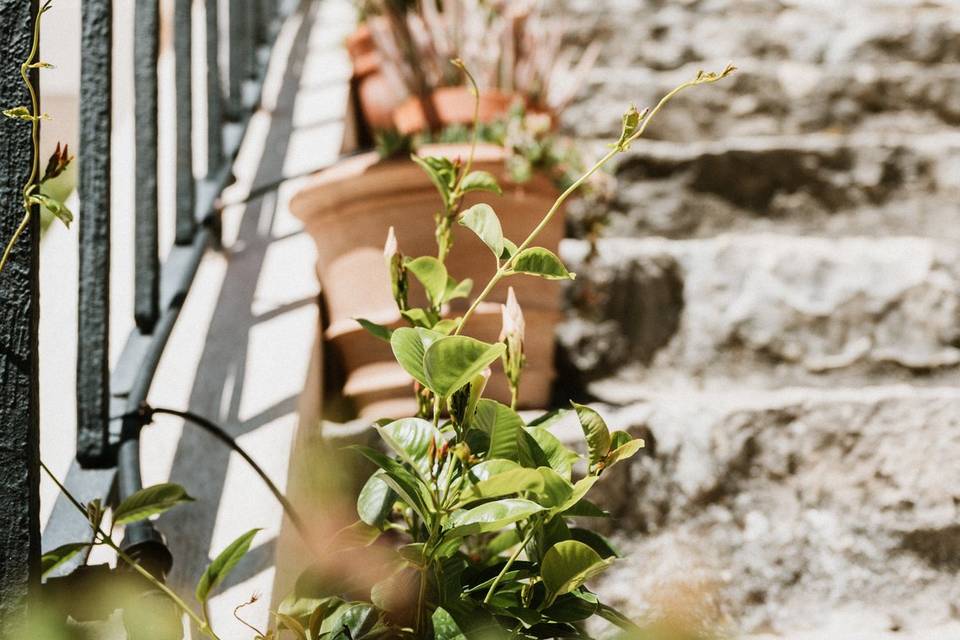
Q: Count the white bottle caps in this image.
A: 0